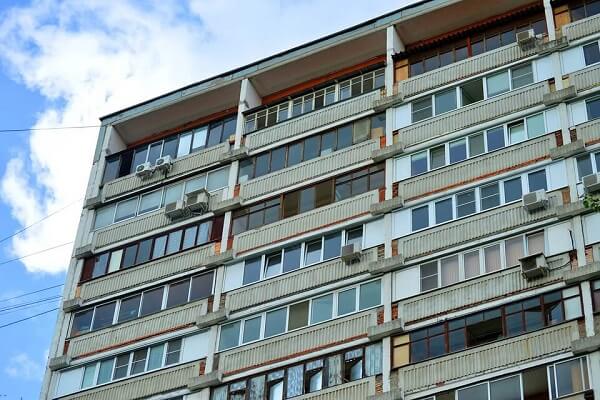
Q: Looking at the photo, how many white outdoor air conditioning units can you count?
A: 9